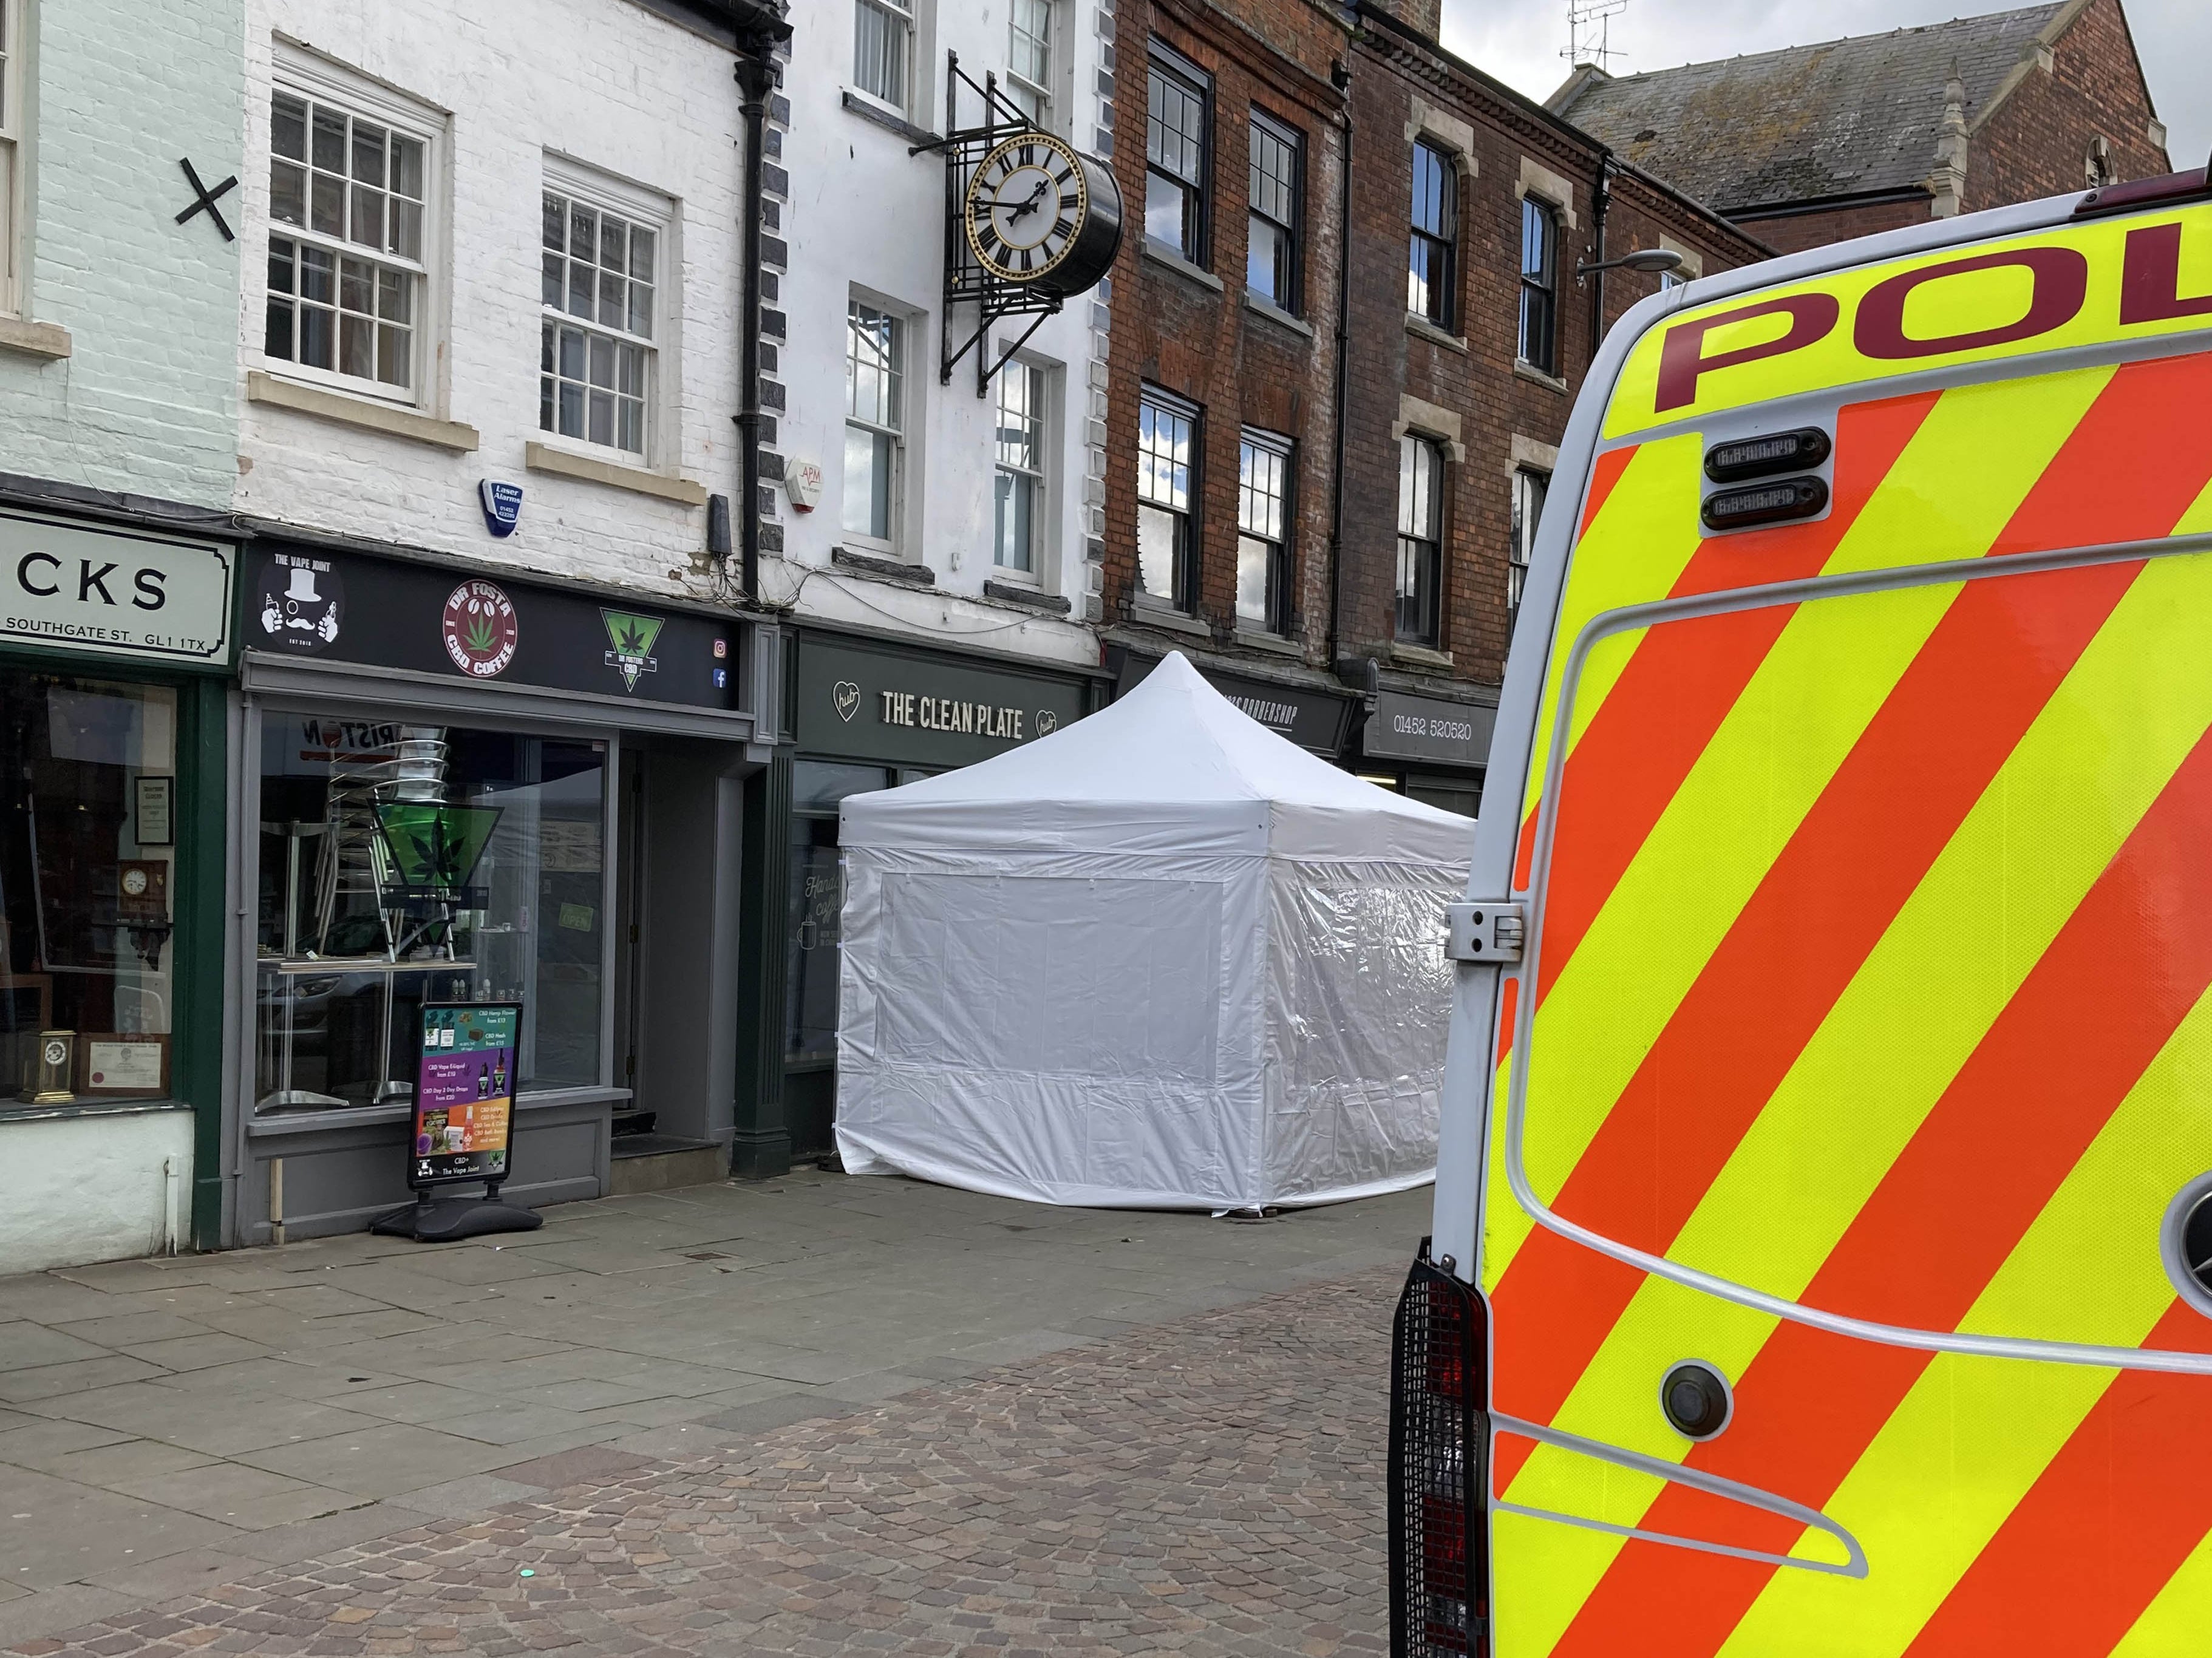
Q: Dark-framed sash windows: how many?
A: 8